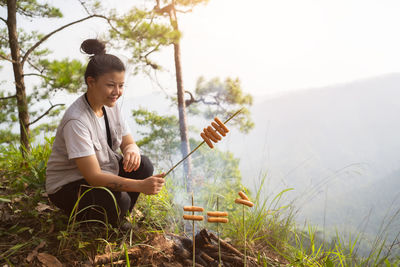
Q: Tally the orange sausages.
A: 11